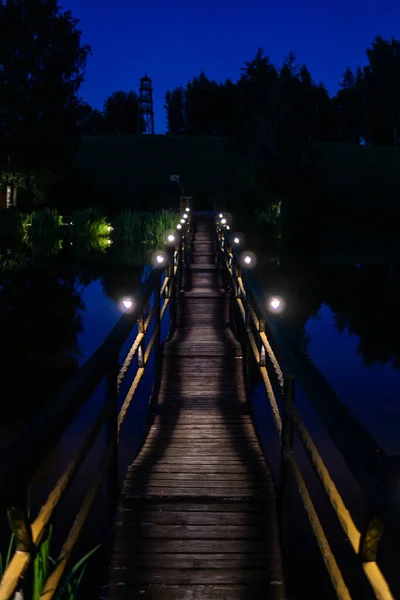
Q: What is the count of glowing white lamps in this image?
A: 13